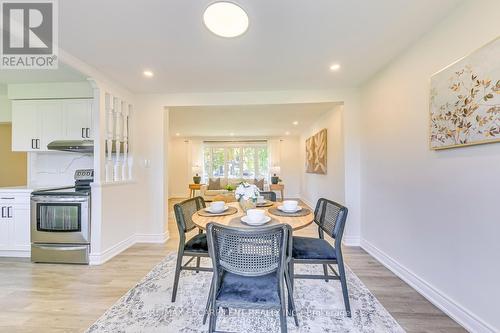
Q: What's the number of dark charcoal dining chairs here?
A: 4